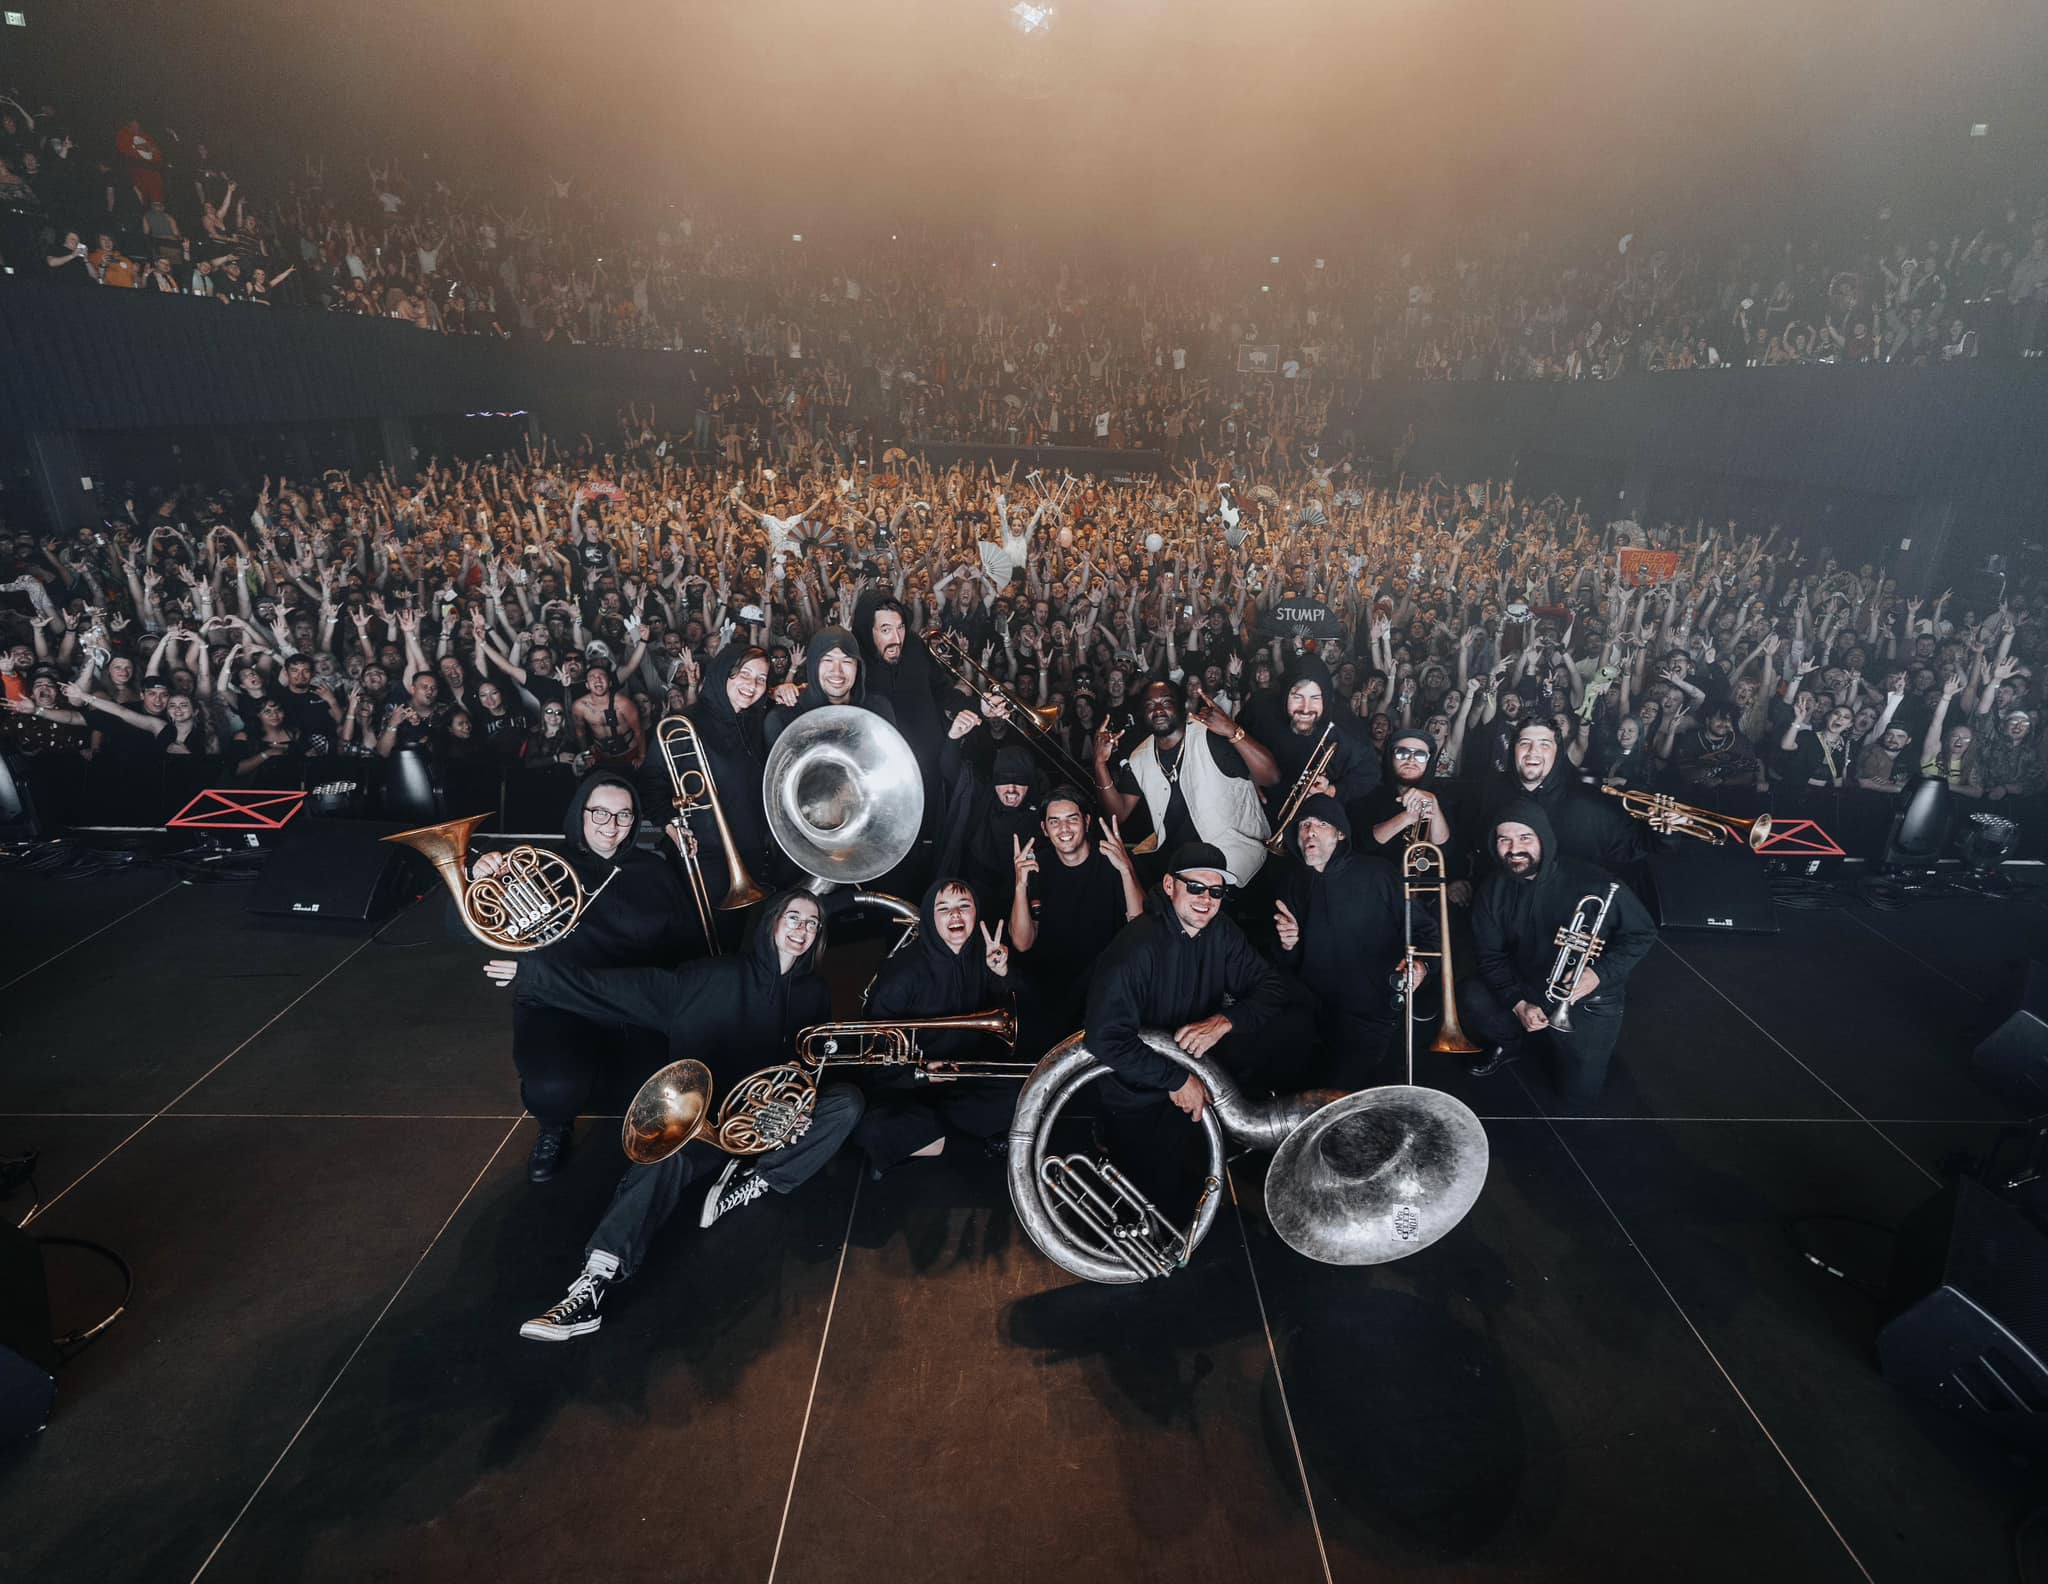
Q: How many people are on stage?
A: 15